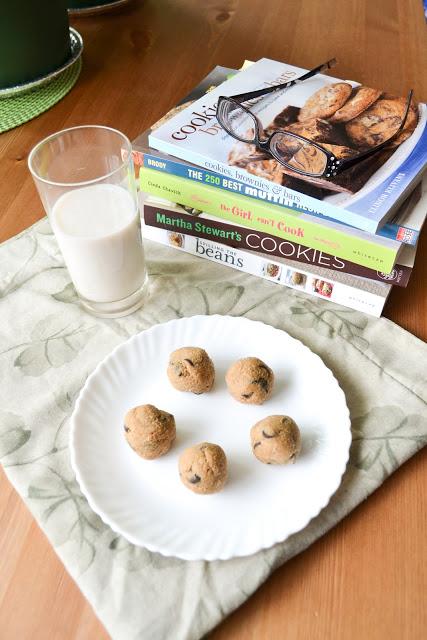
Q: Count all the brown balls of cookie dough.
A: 5